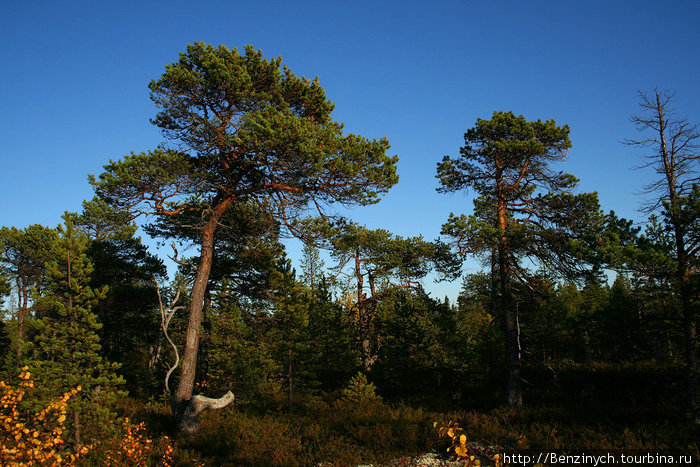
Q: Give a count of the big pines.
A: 2